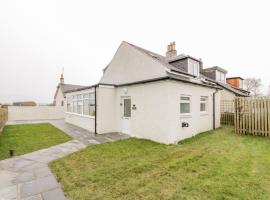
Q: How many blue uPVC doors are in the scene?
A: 0